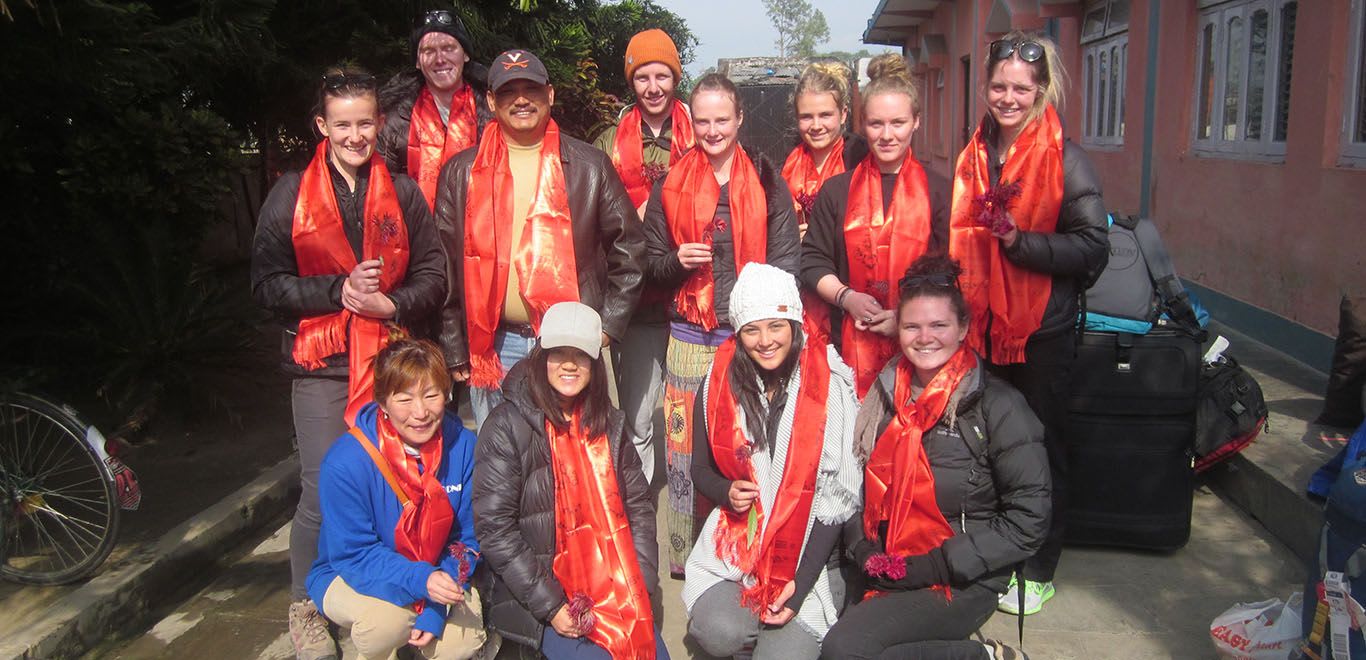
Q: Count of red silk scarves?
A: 12